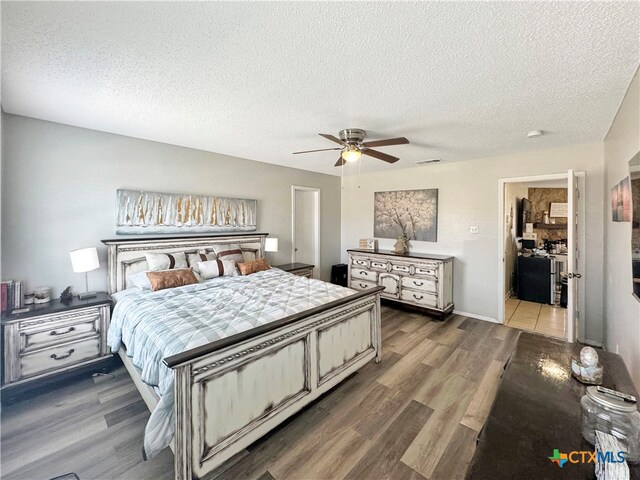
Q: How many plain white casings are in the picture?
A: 2